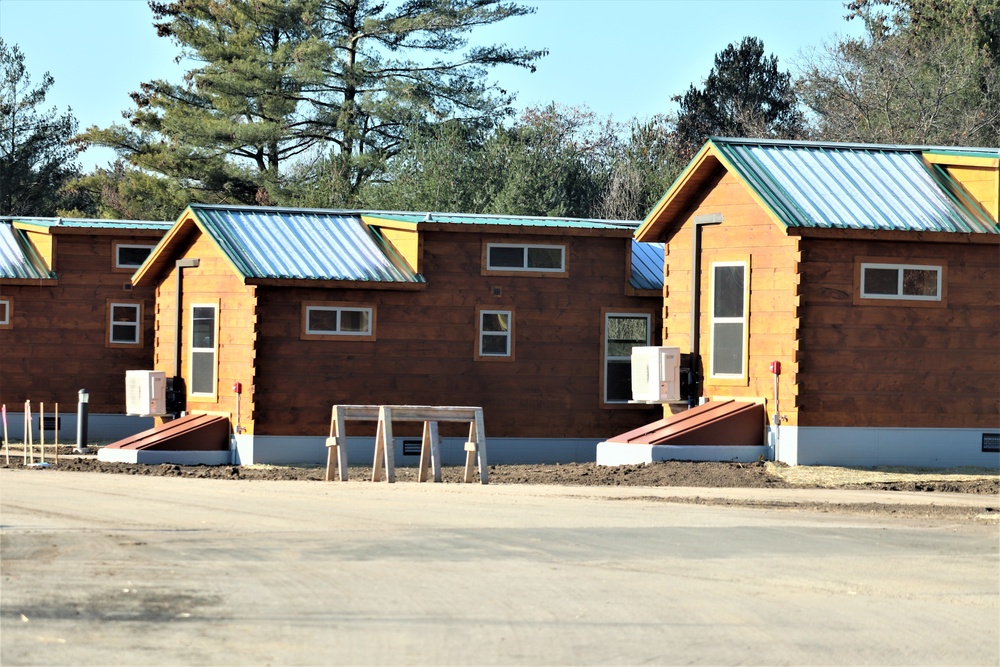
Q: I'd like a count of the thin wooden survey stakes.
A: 5